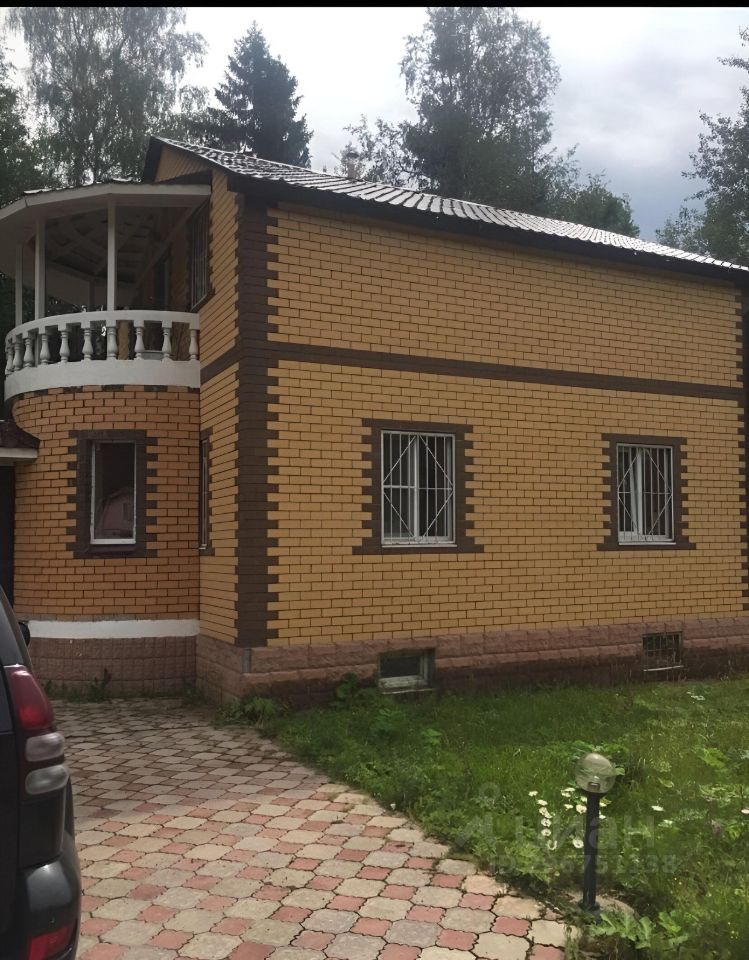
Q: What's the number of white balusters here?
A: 10